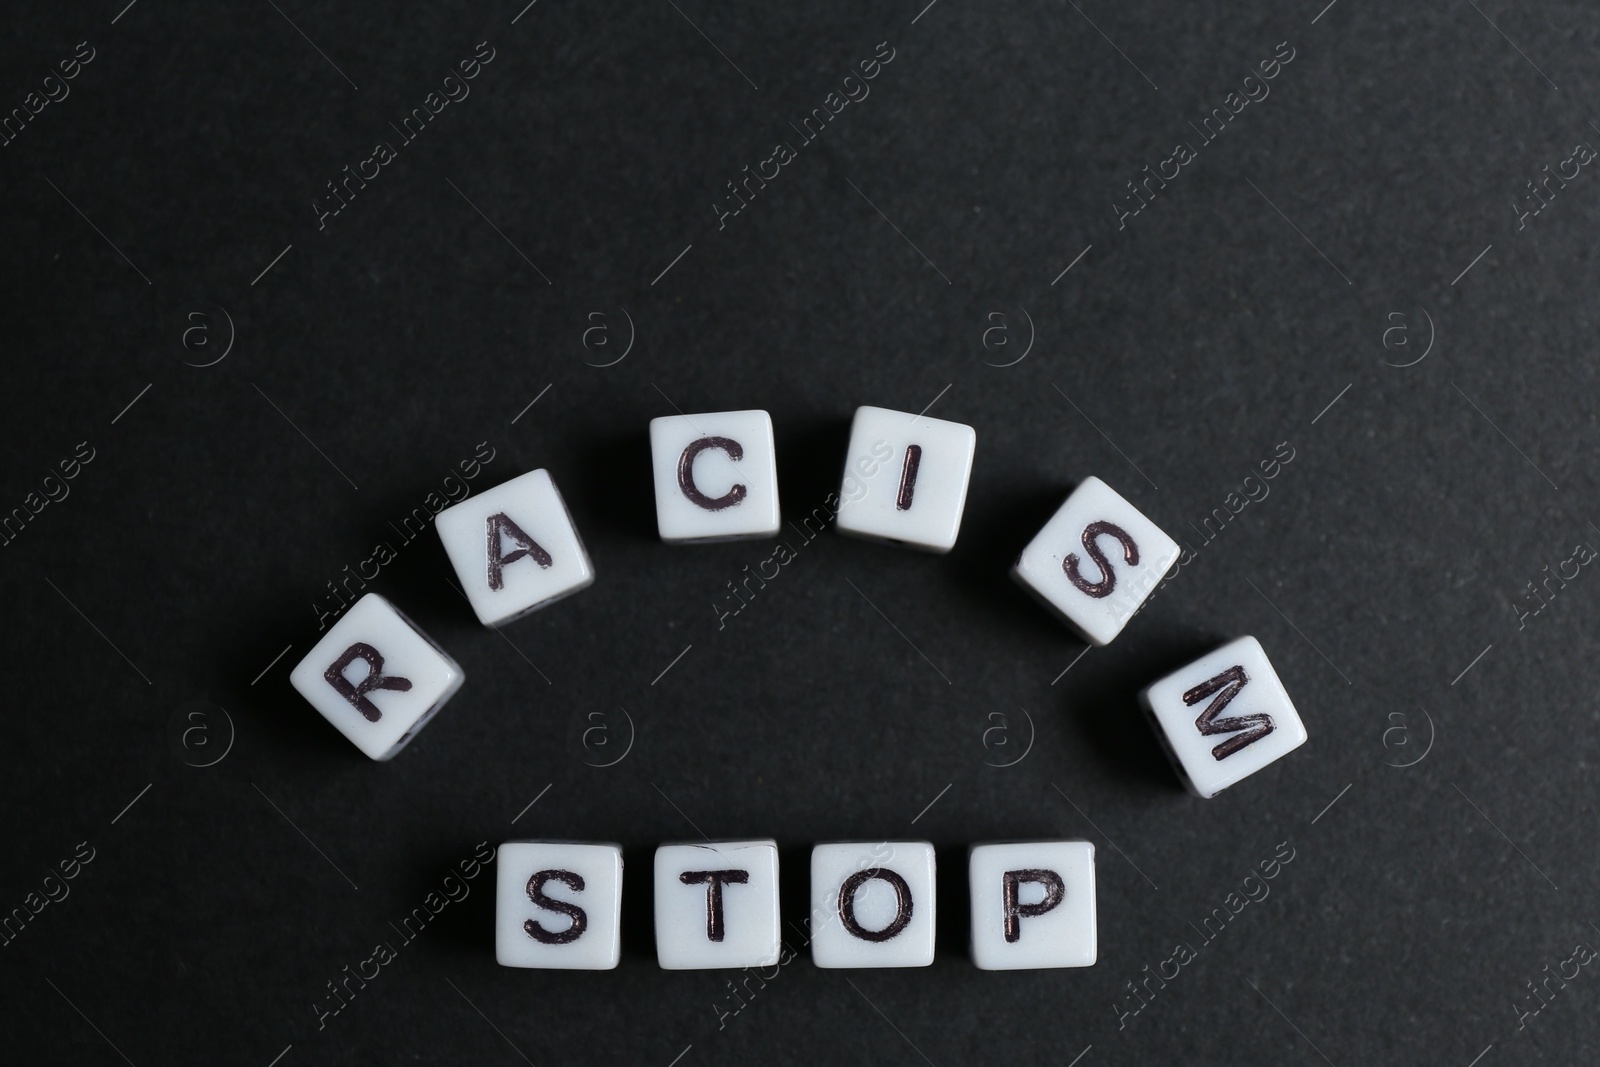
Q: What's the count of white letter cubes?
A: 10